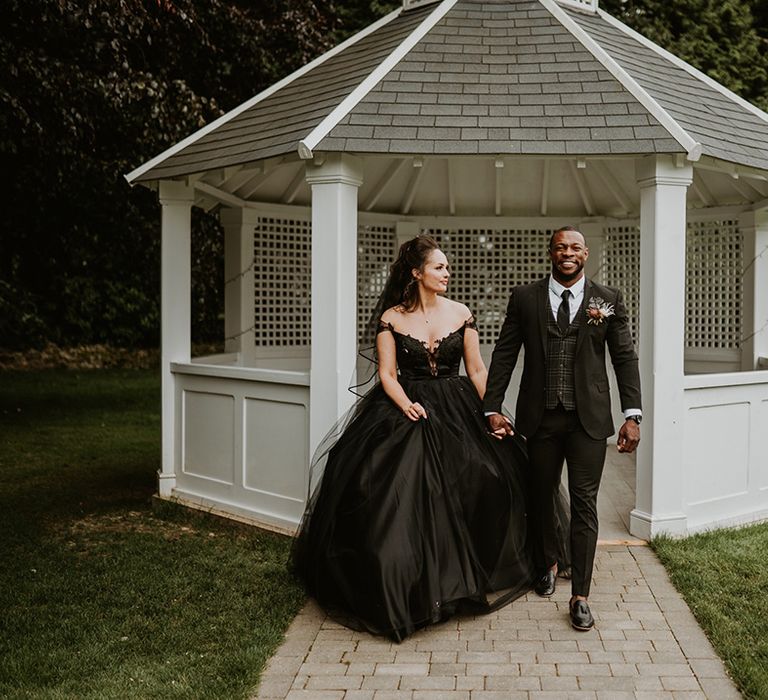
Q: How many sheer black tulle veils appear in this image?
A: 1